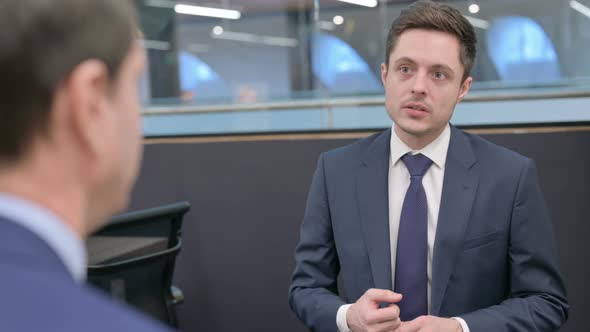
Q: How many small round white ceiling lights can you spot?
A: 3